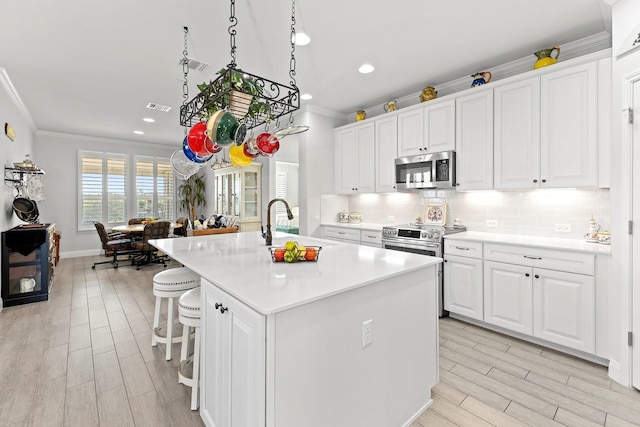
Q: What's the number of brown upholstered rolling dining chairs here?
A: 4